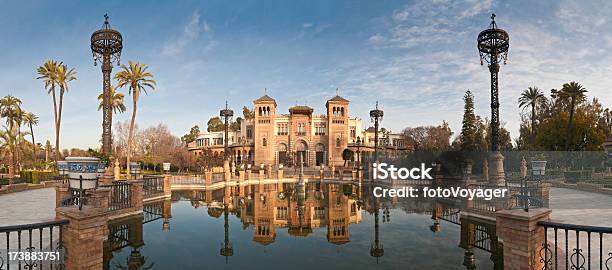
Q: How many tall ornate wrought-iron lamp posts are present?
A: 4